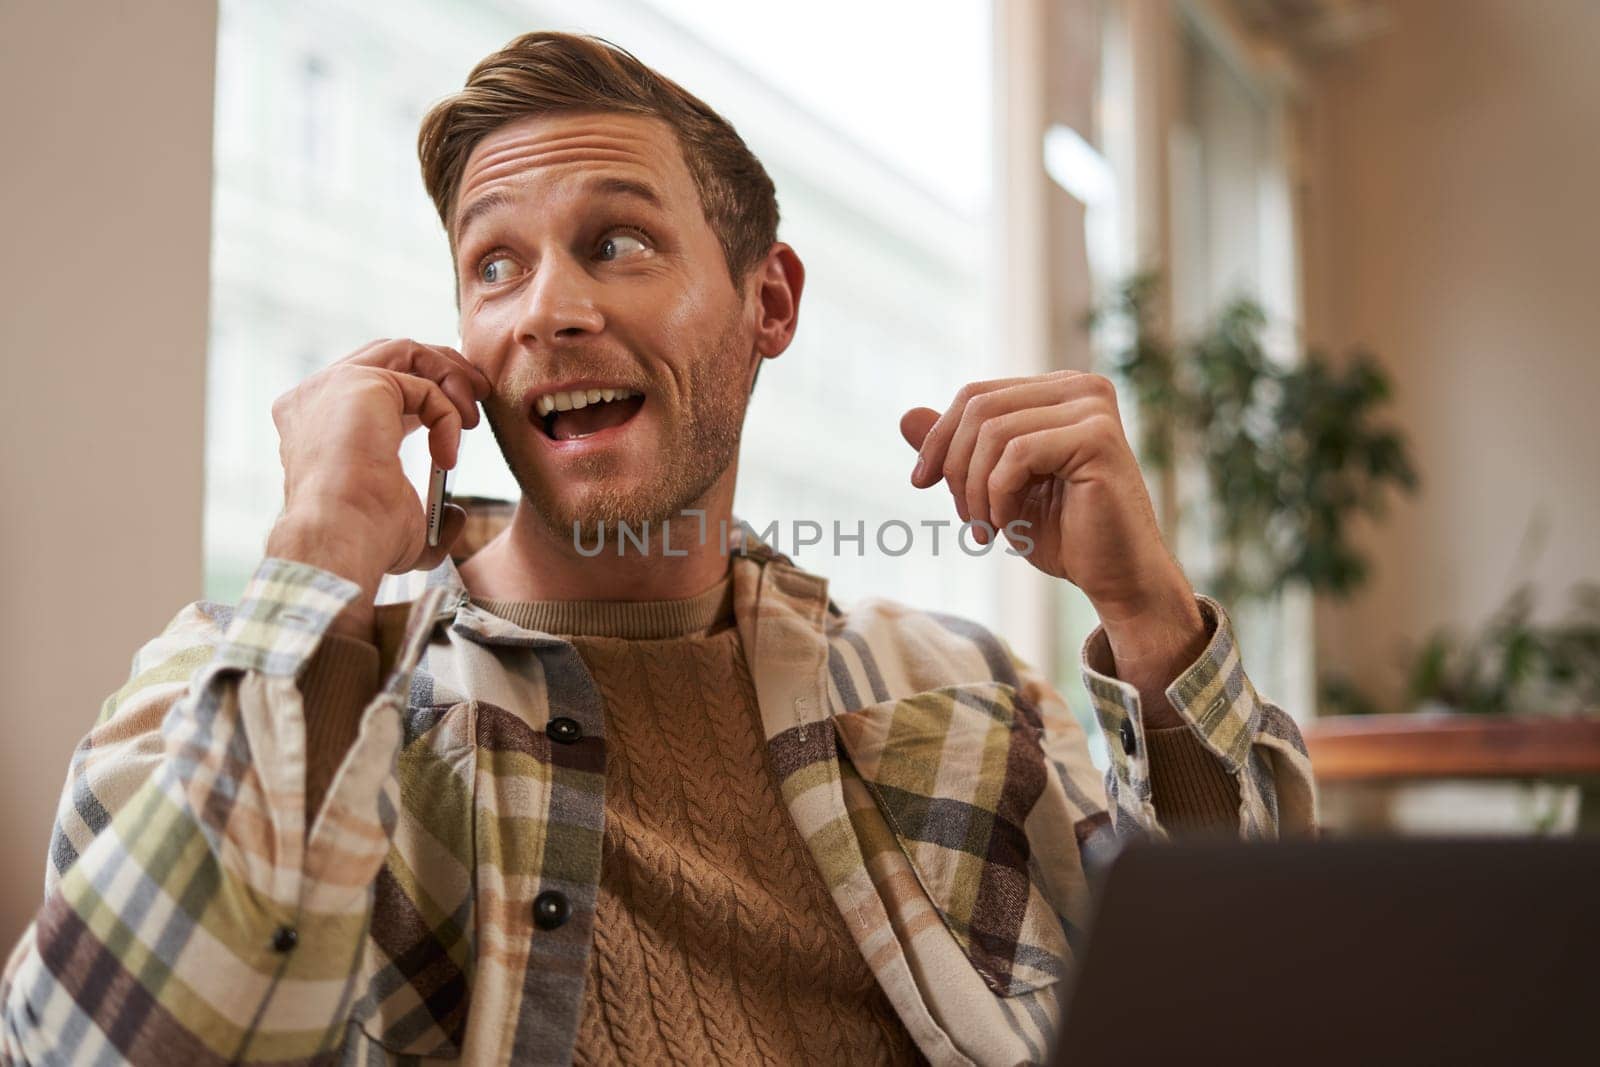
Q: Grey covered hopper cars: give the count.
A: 0